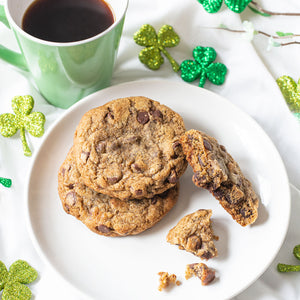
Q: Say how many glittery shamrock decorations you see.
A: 8